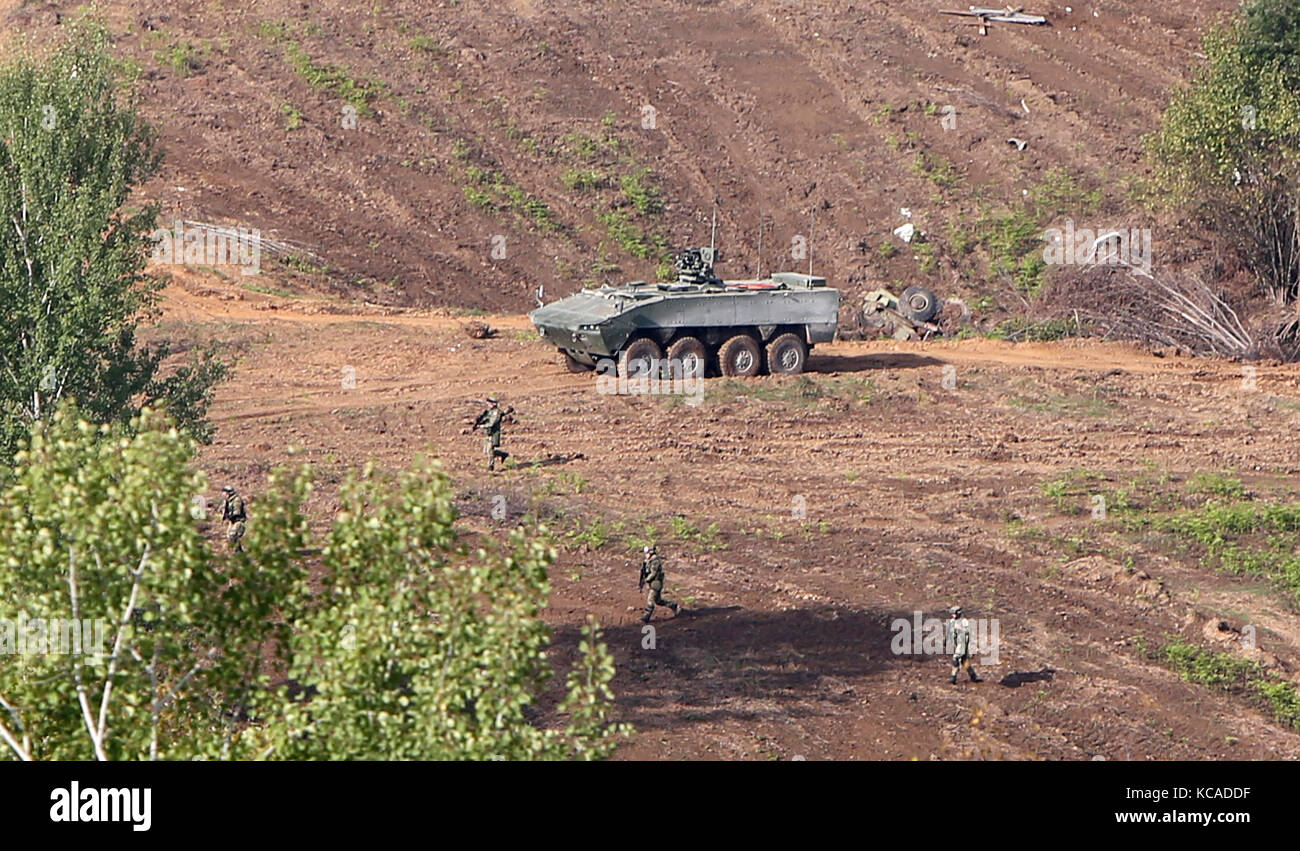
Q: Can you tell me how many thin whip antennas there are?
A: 3